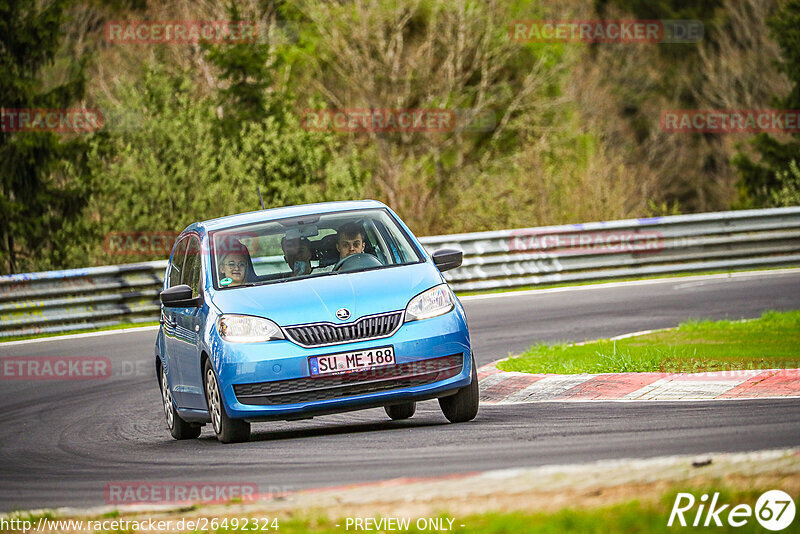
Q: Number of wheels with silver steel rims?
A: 2